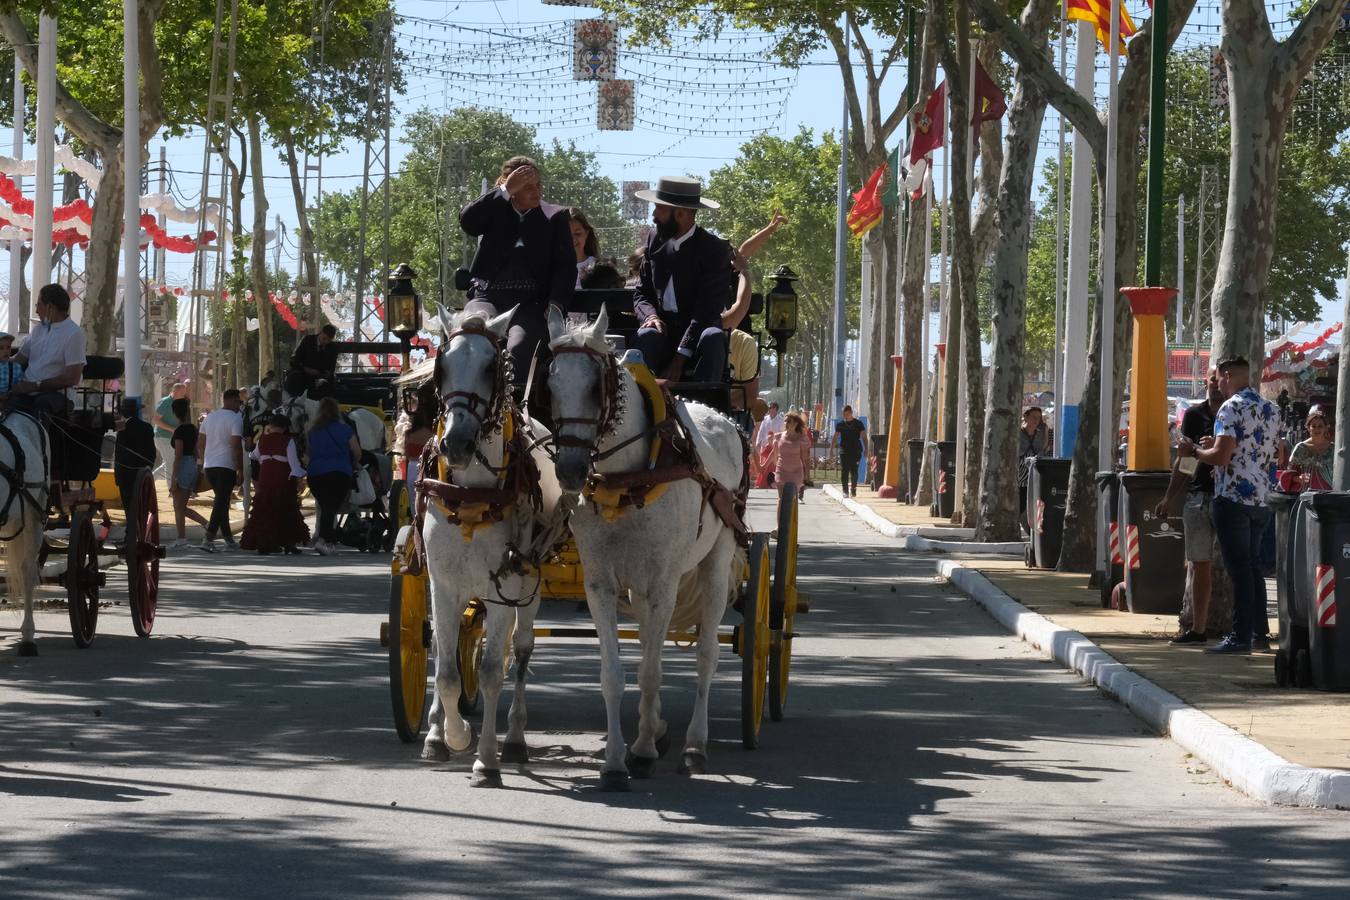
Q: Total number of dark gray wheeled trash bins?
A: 8